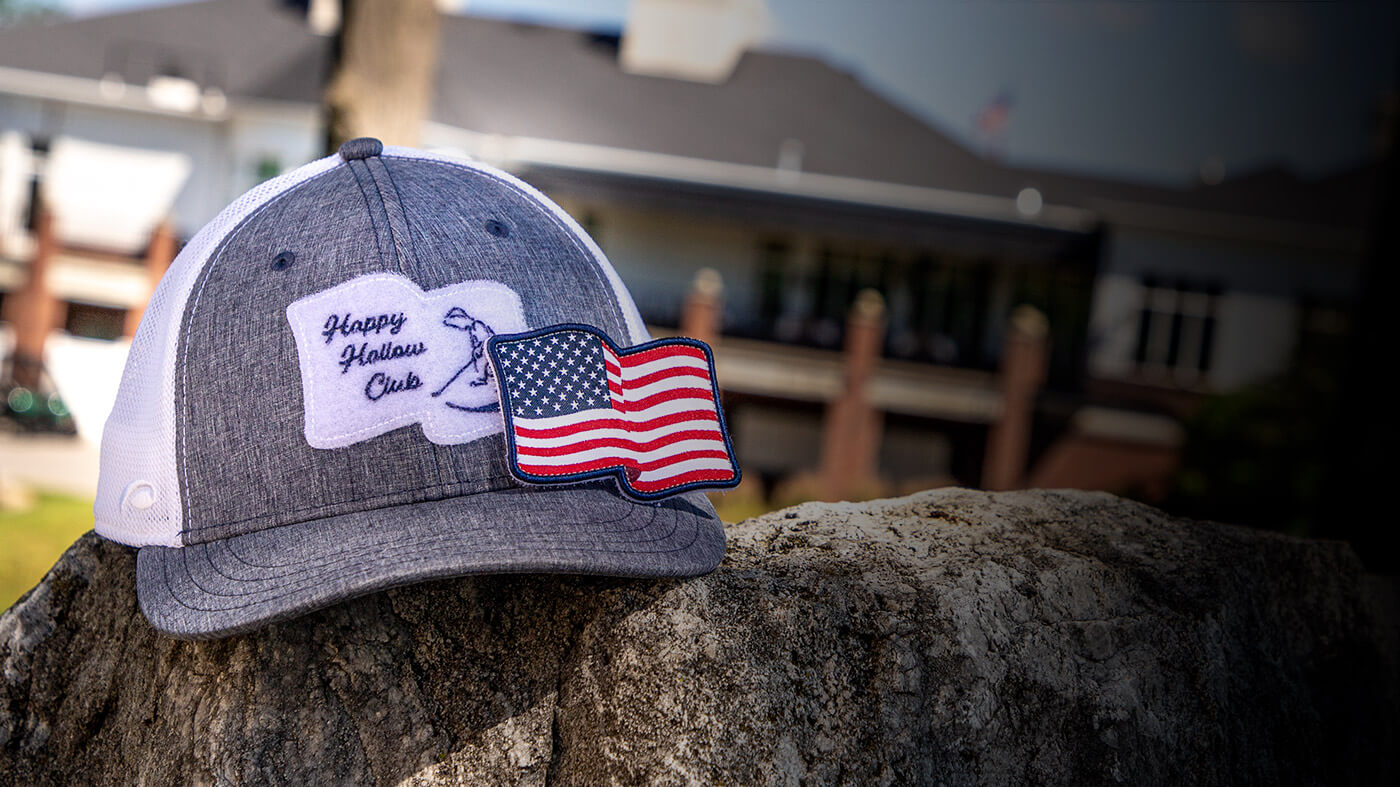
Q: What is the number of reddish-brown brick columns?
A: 5